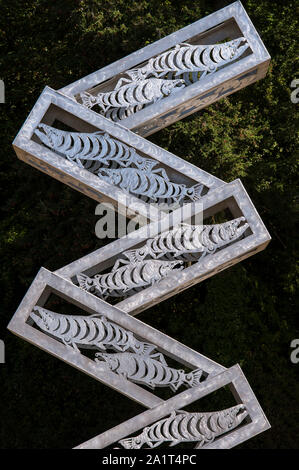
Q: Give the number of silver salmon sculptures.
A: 9